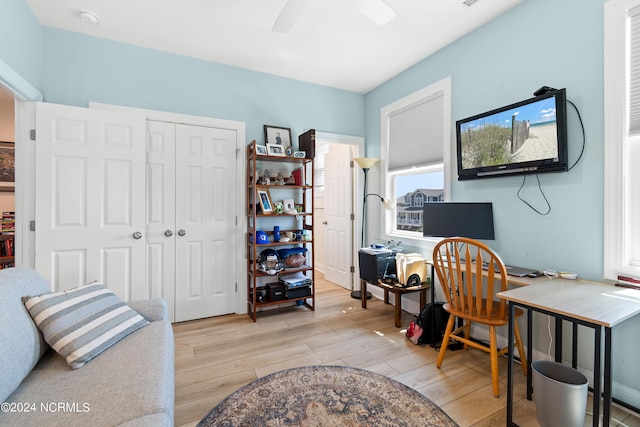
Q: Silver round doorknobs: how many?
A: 4